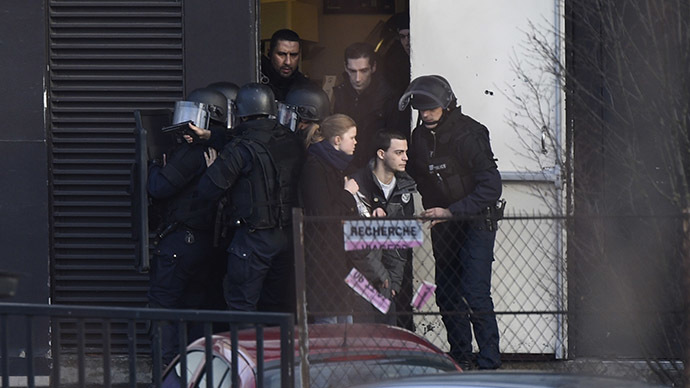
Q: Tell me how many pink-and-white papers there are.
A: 3